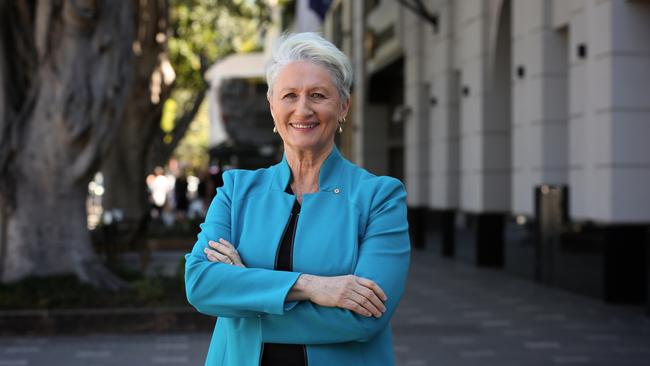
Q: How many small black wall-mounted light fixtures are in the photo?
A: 4